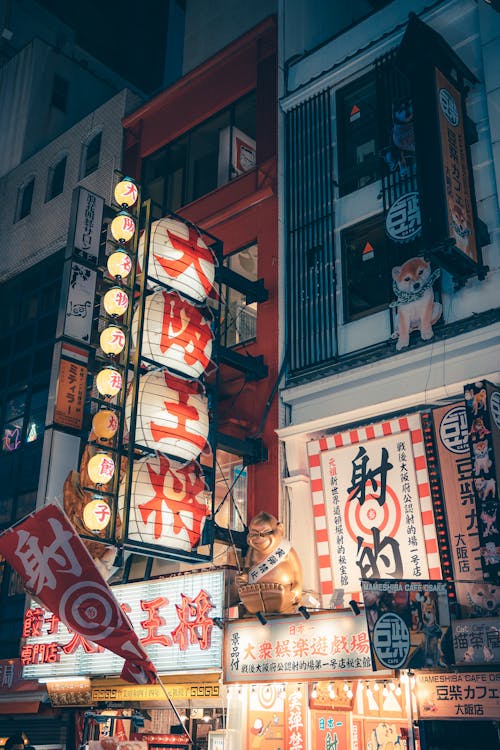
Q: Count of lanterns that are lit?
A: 12